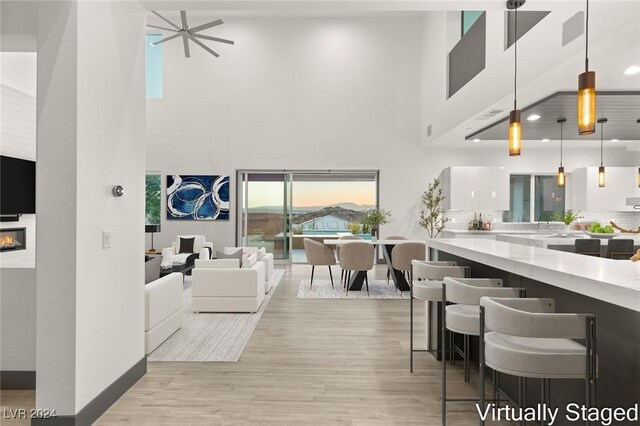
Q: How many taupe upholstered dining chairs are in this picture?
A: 5